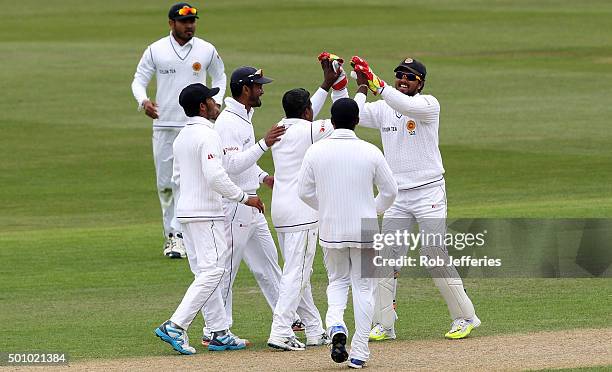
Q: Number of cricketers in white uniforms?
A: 6